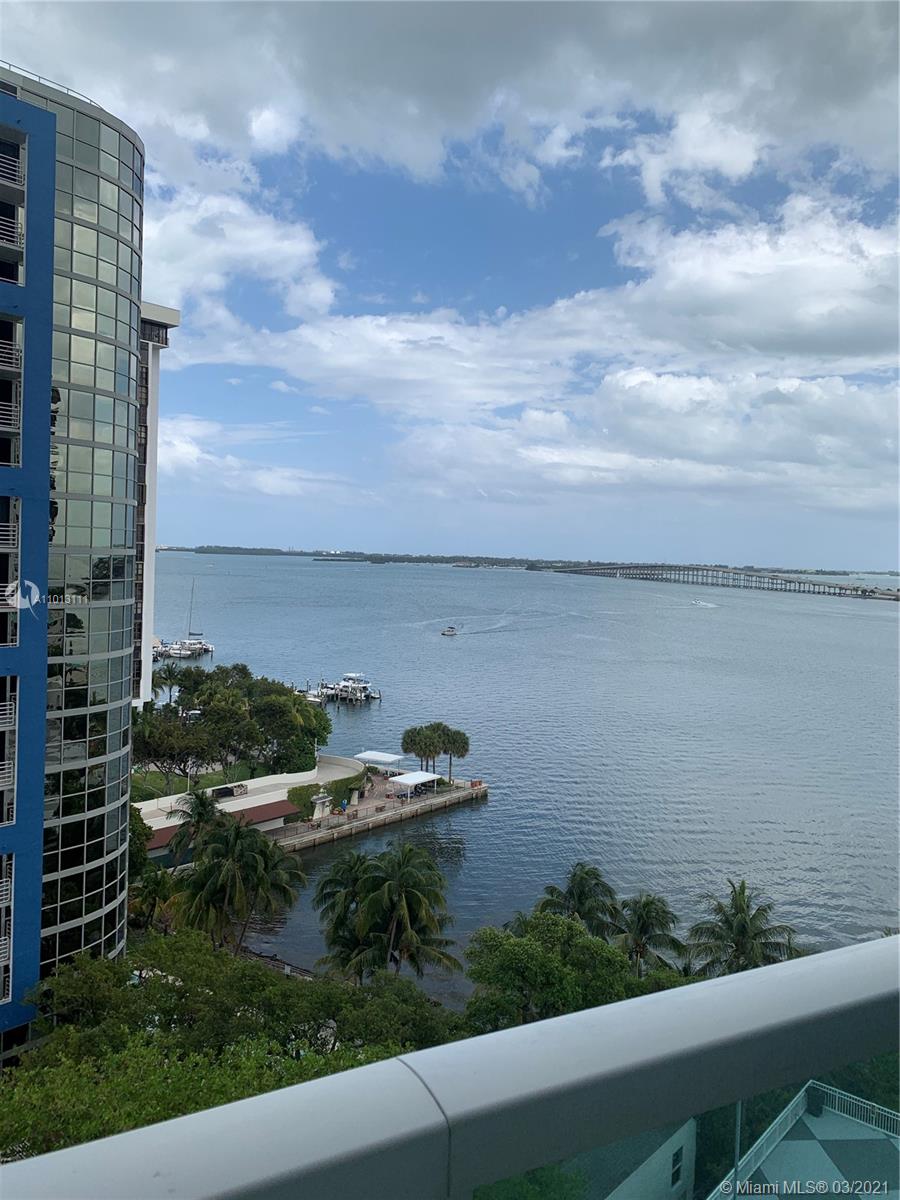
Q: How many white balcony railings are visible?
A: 10